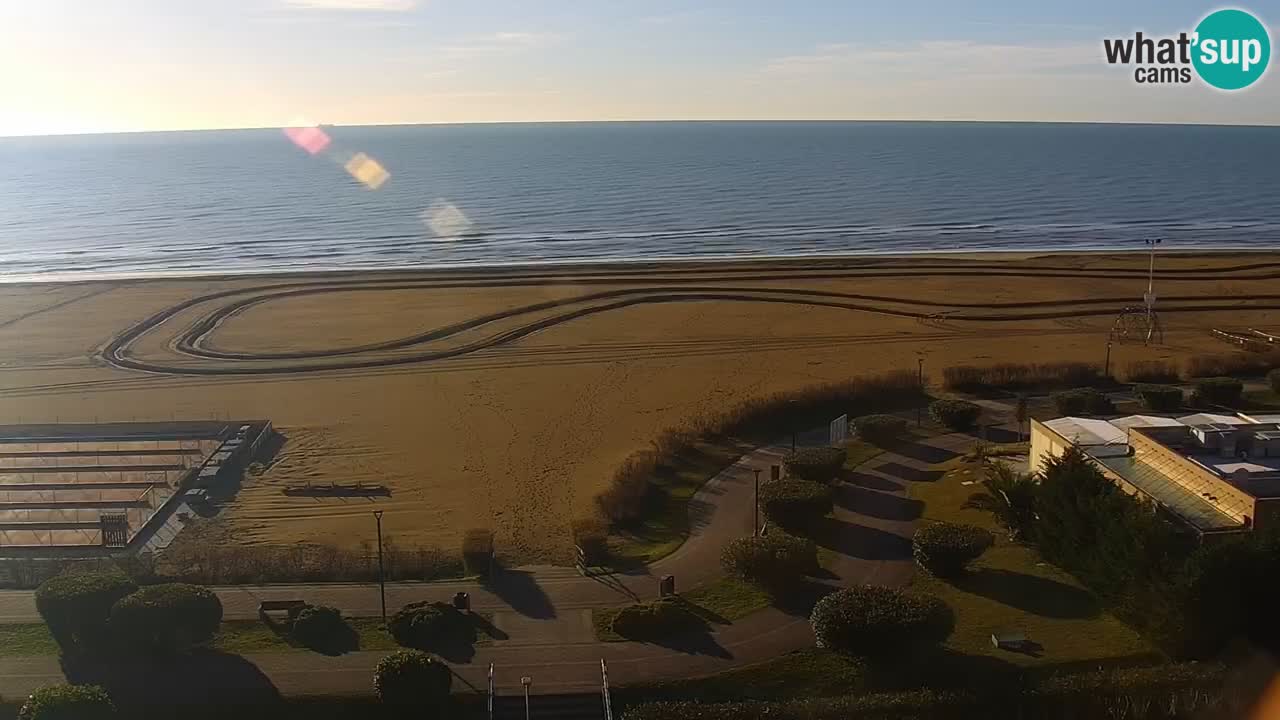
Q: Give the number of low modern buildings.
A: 1